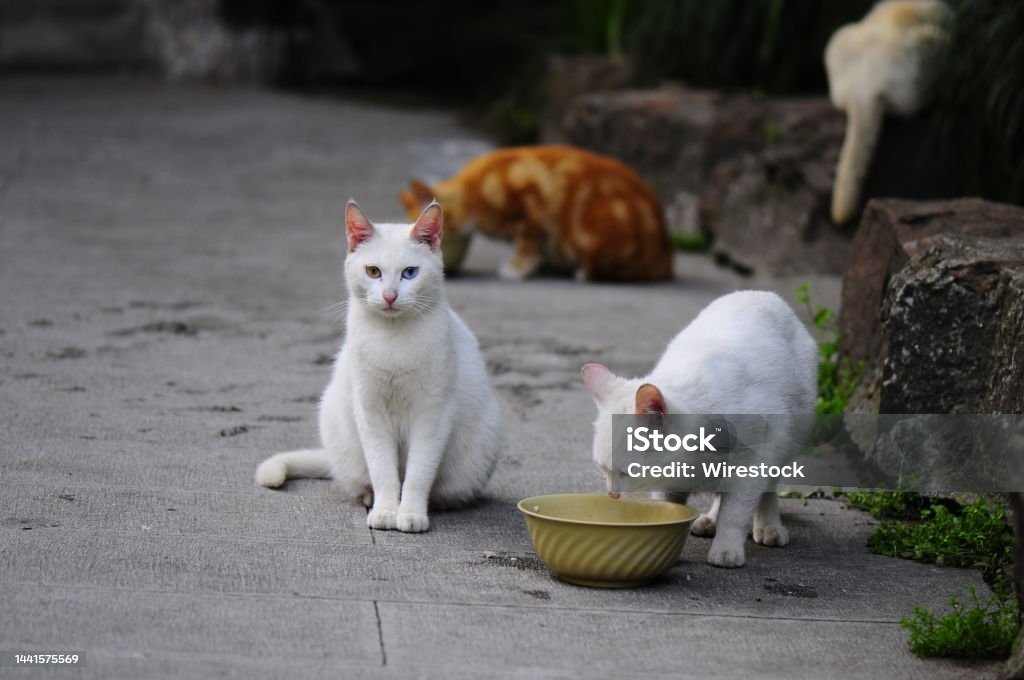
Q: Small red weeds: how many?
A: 0